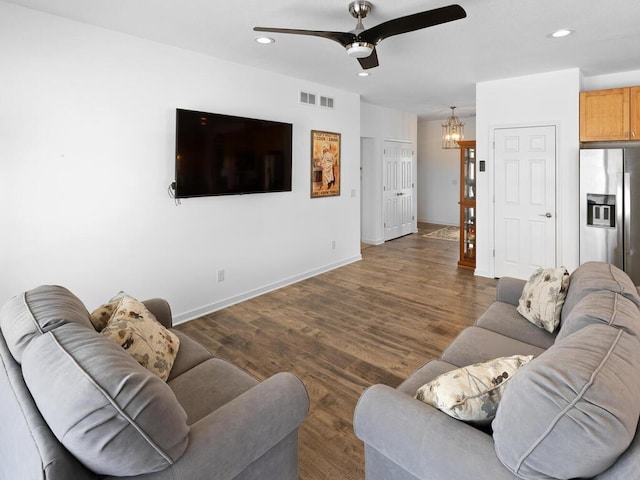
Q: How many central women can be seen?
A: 0